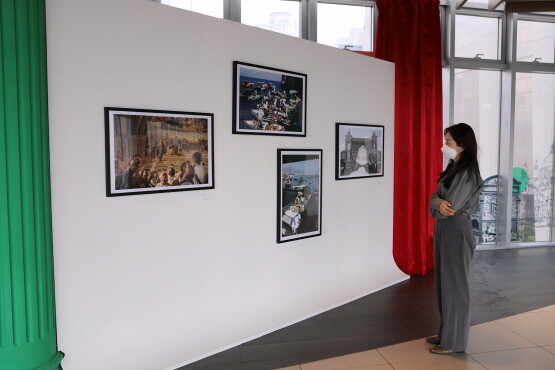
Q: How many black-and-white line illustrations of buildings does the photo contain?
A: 1